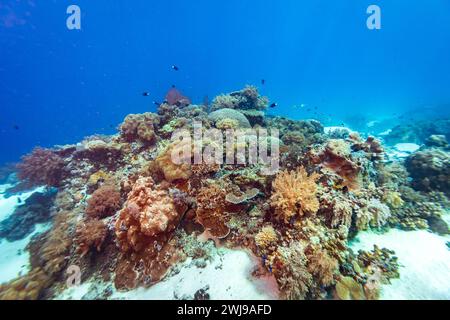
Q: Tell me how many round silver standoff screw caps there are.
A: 0